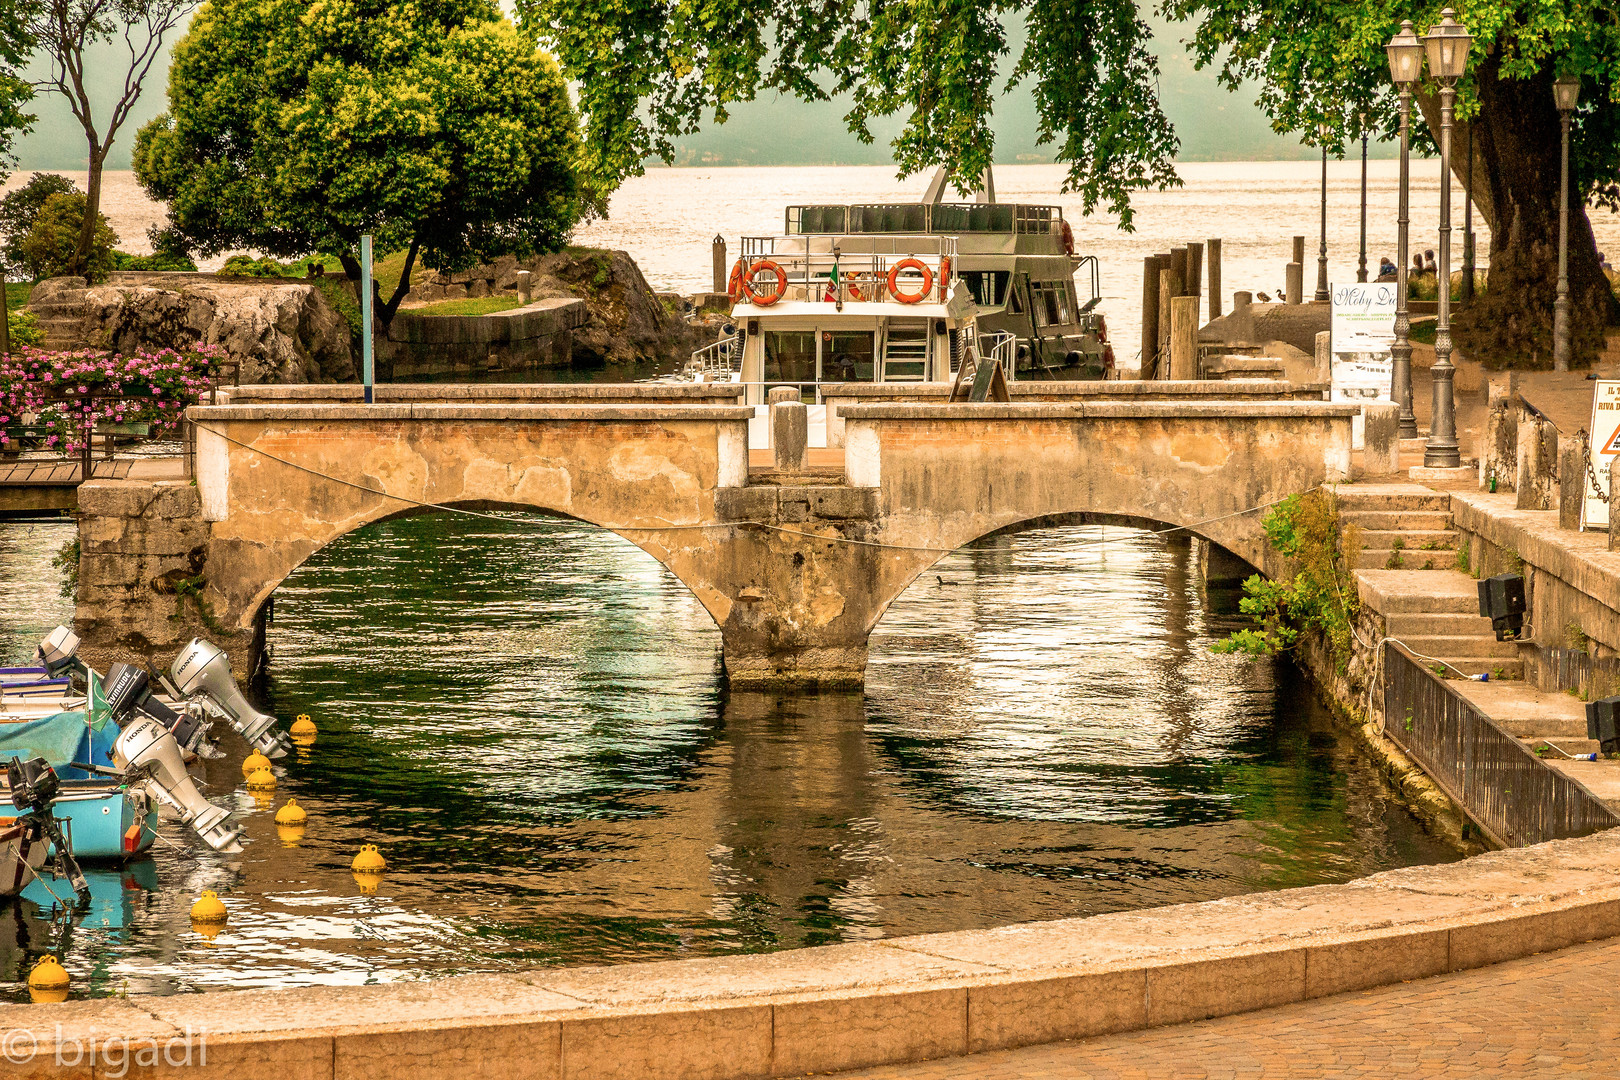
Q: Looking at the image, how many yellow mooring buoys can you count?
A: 7